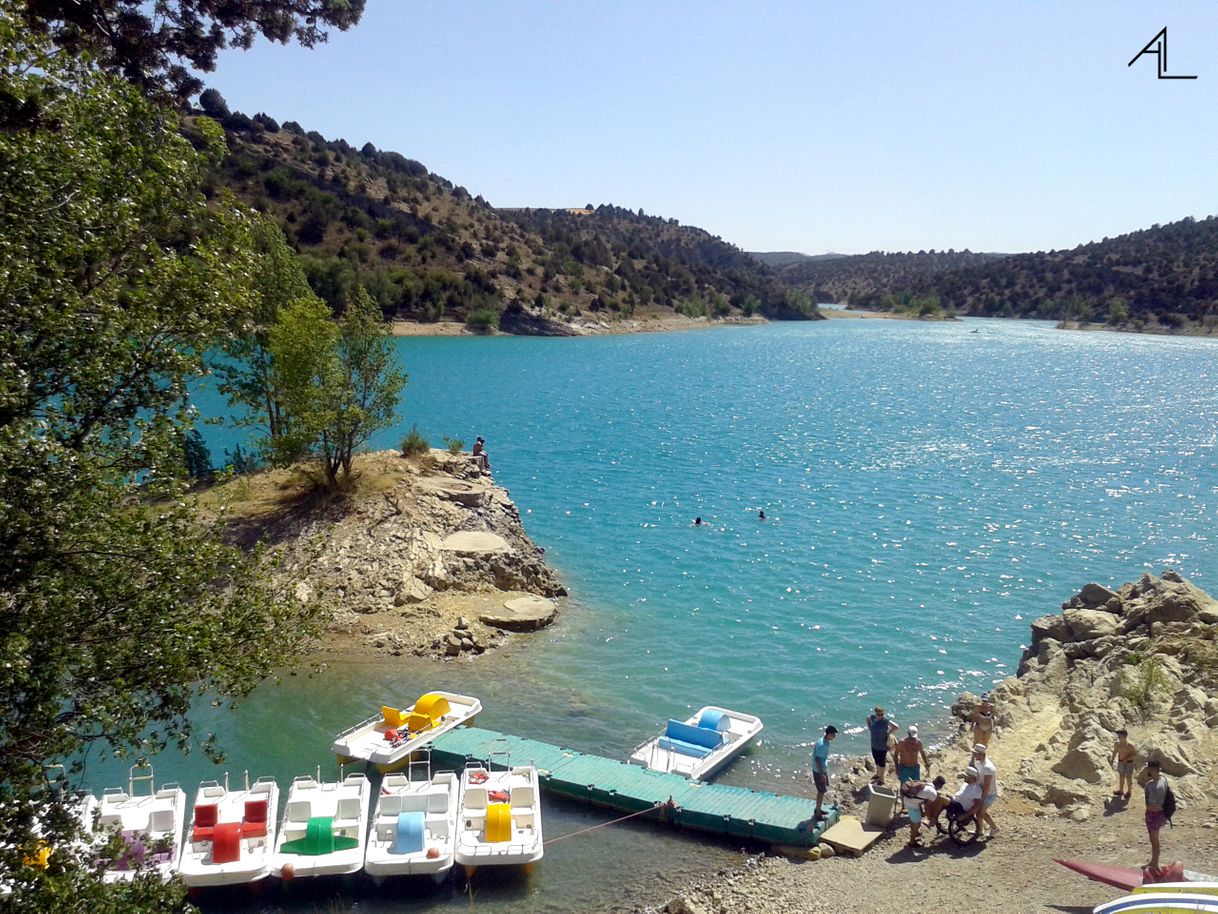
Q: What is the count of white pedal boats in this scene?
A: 8